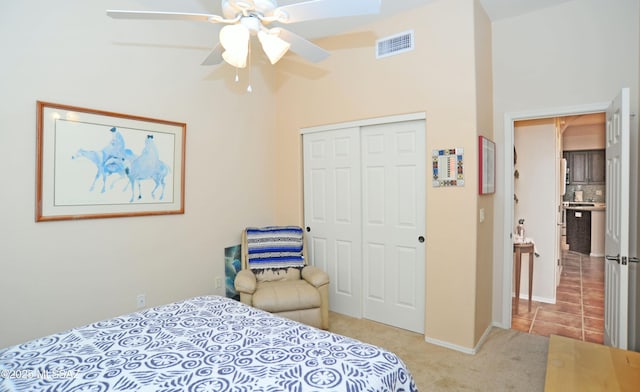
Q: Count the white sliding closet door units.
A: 2